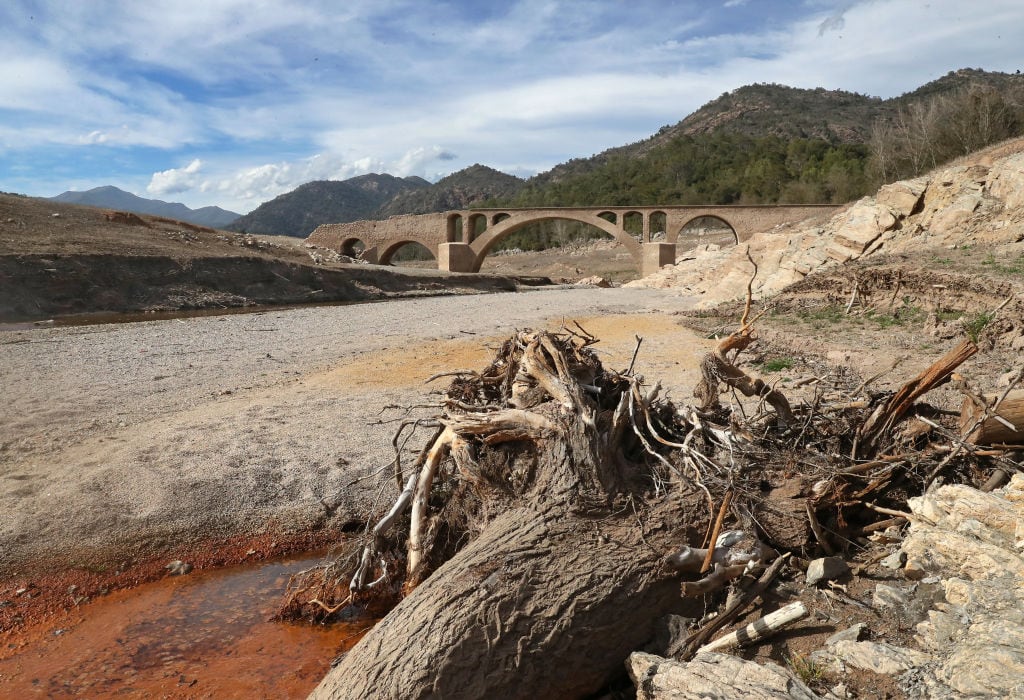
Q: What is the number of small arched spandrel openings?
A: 6